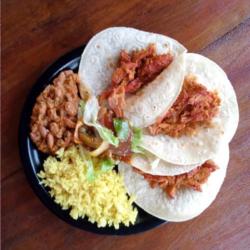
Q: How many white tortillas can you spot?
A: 3